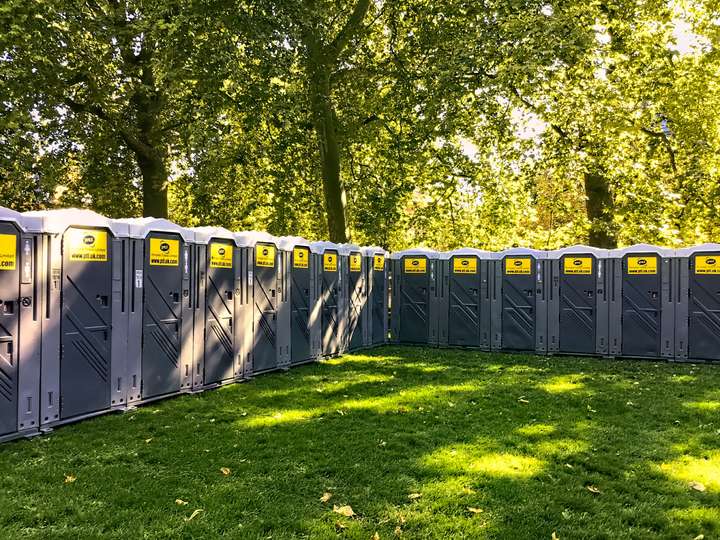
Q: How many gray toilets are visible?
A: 15